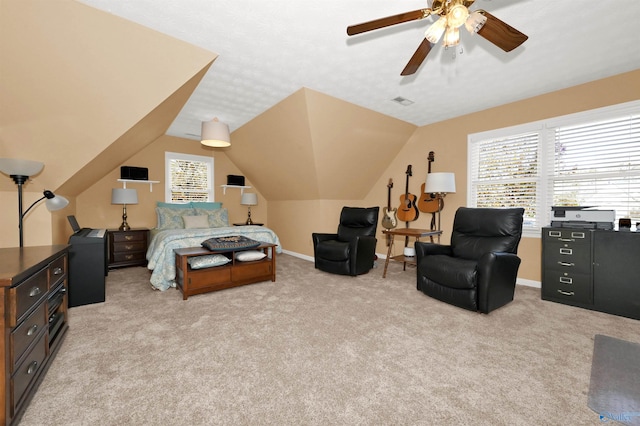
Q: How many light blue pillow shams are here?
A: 2